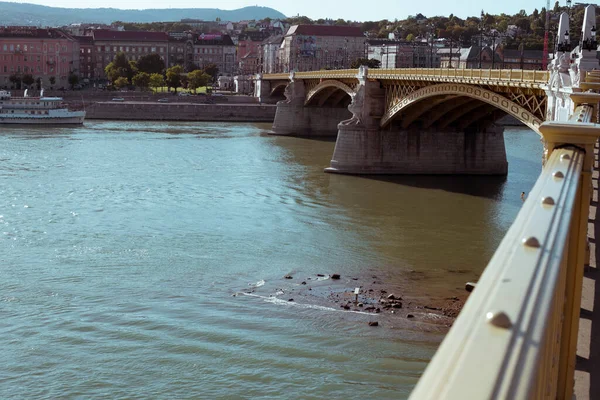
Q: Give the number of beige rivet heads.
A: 5